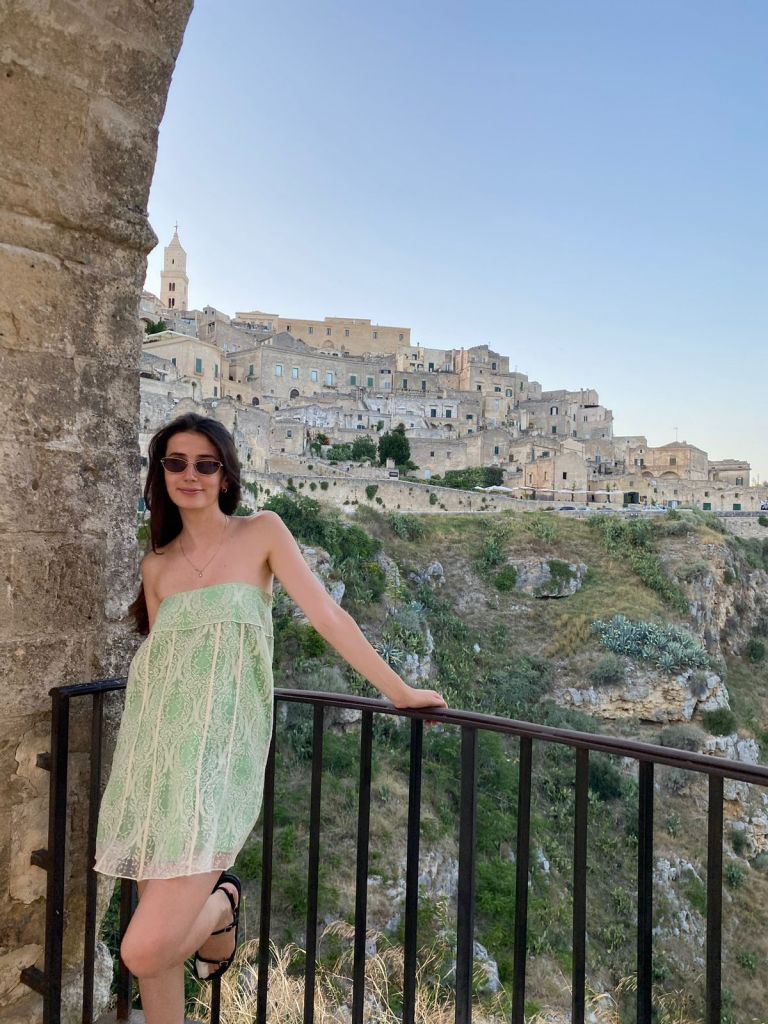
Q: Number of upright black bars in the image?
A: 13